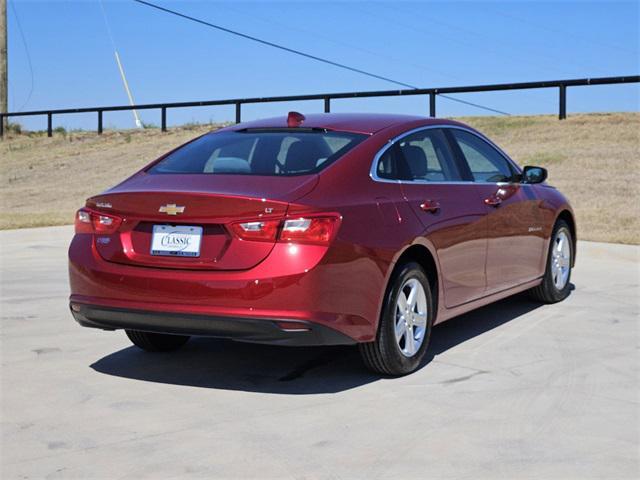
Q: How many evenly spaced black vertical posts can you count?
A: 8